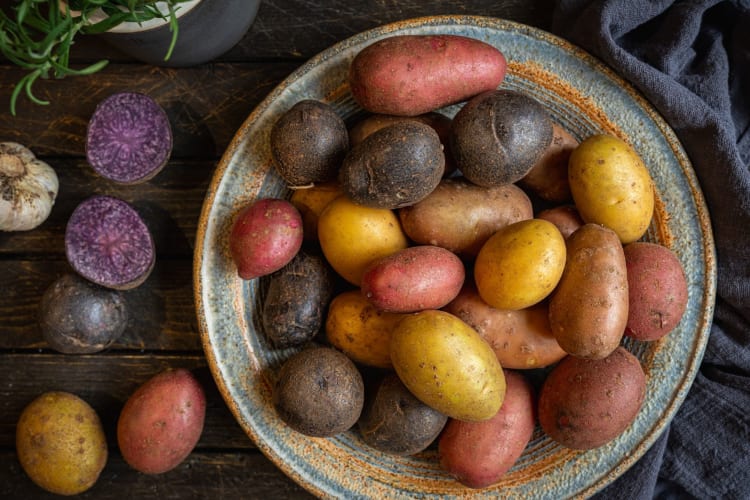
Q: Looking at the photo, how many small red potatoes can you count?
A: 2